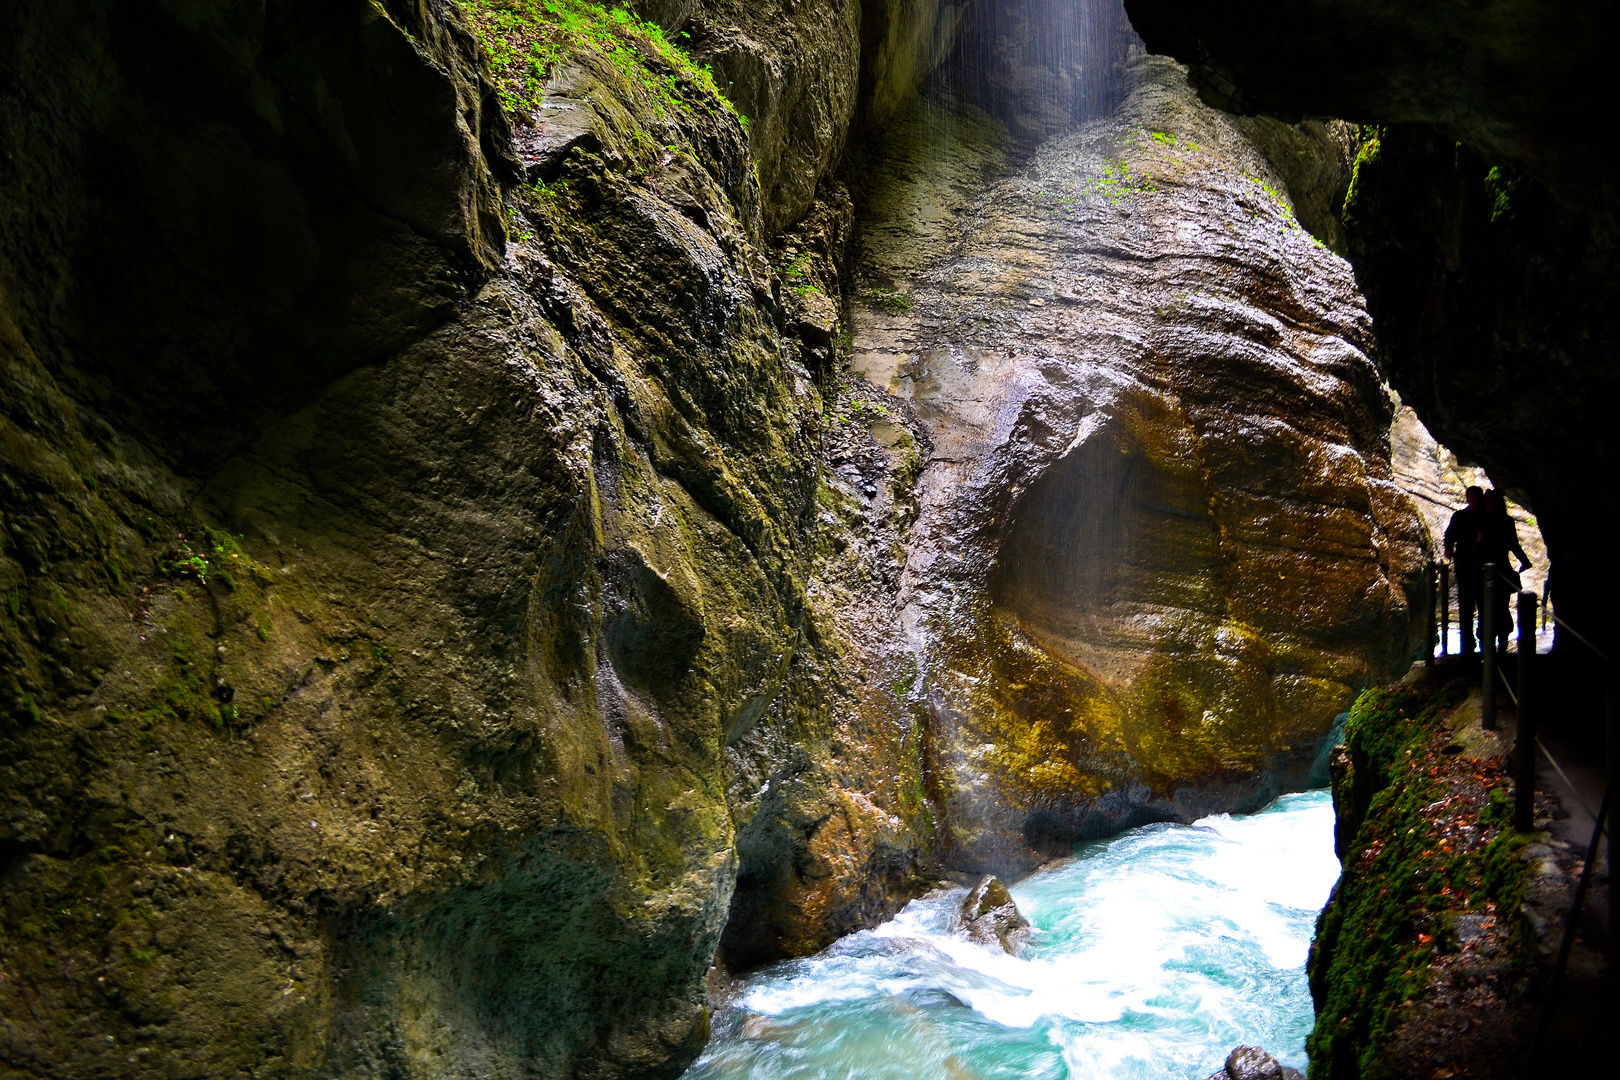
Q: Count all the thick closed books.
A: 0